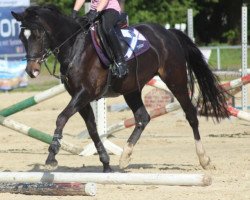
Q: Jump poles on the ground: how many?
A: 2